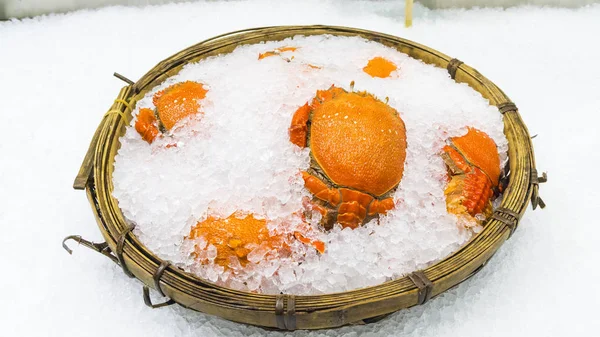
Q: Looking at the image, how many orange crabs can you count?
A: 6